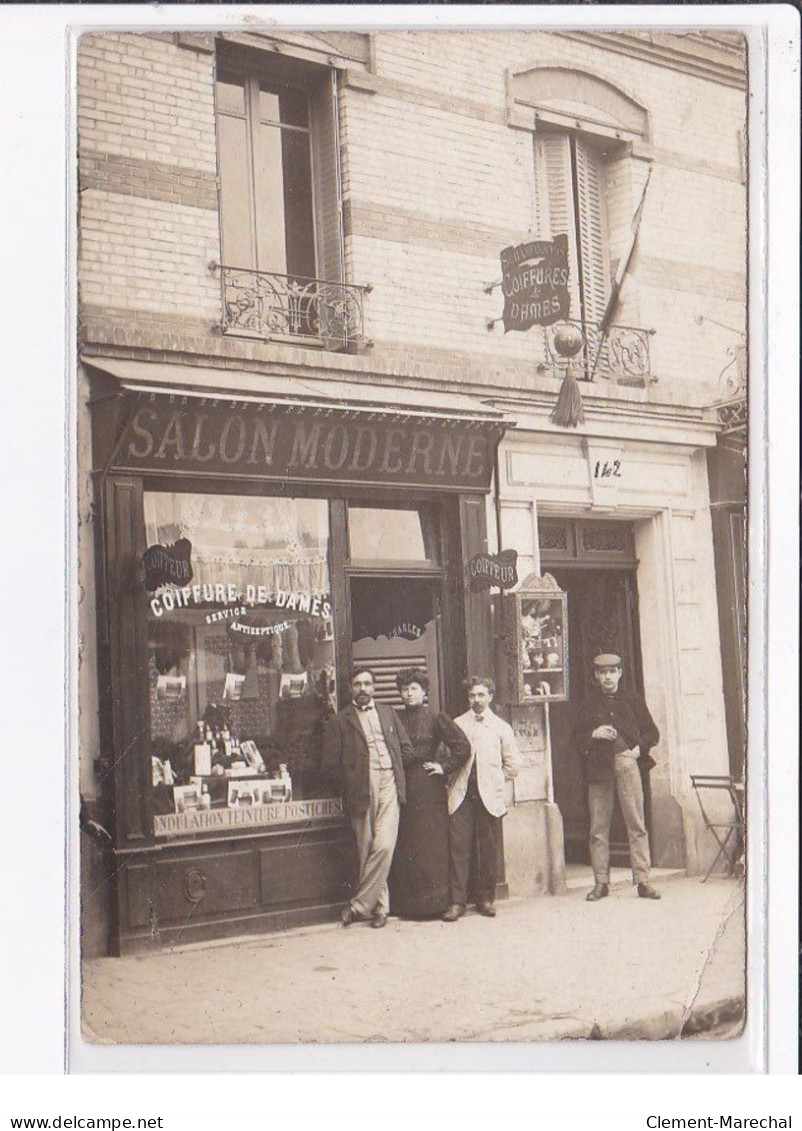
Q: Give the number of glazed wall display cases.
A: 1